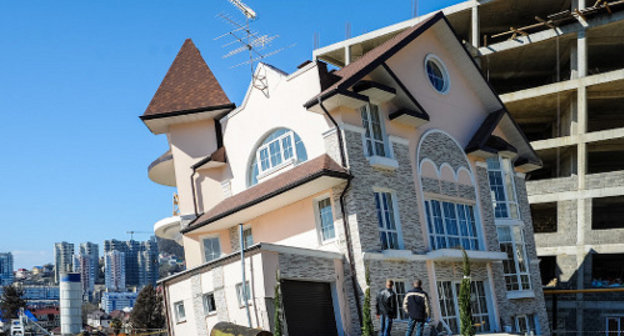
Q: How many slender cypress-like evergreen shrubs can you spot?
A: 3